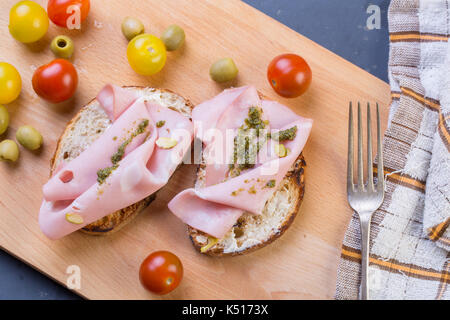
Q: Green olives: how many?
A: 7